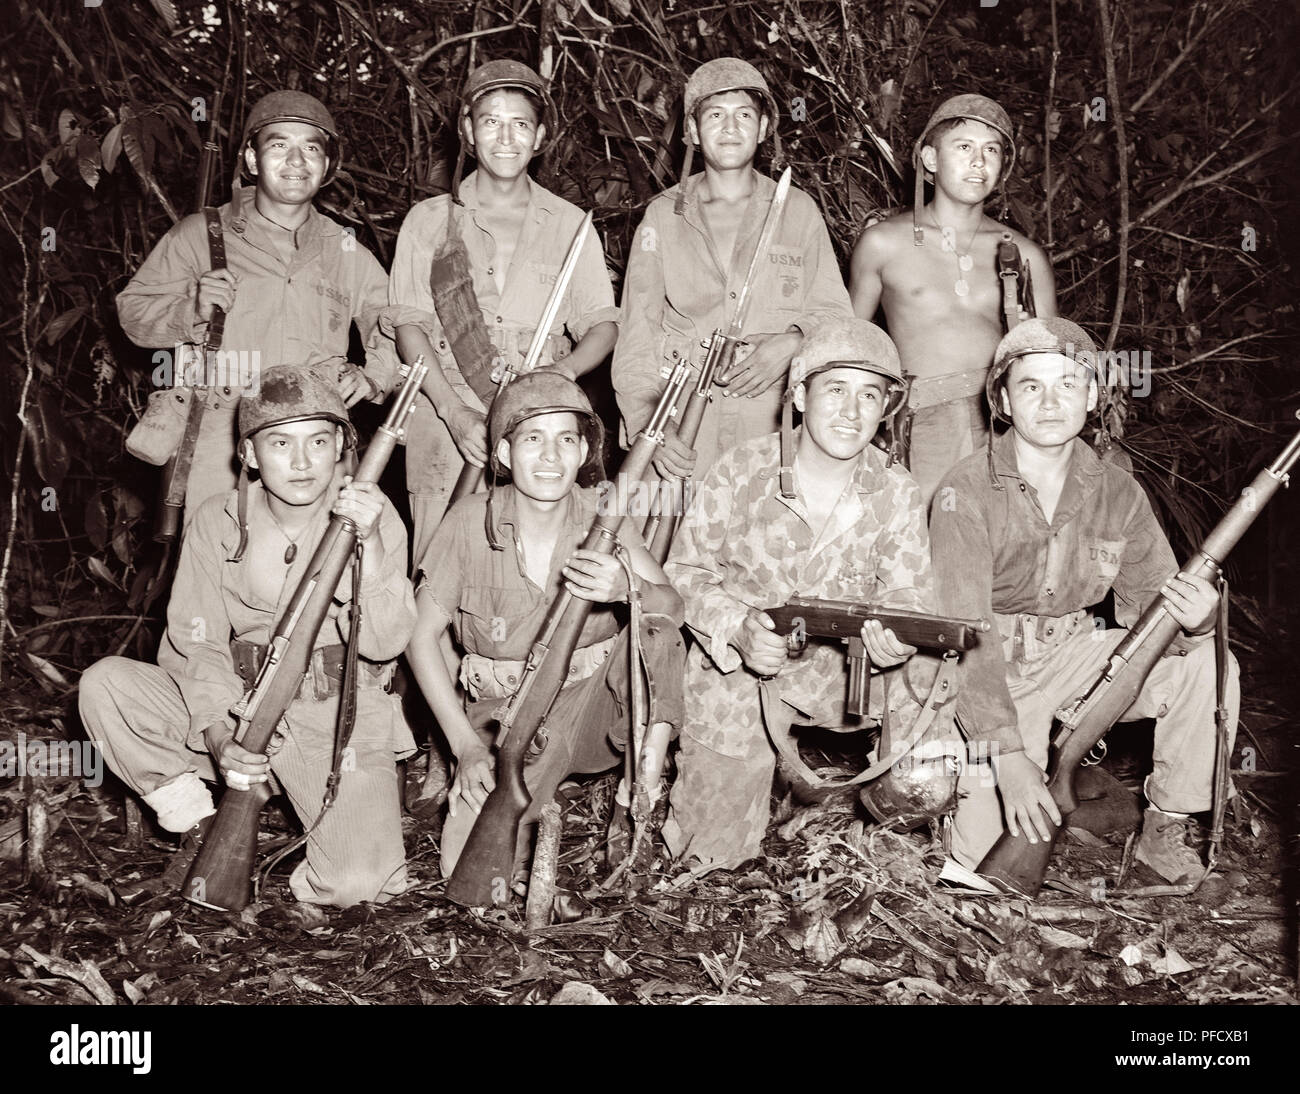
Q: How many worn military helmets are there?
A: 8